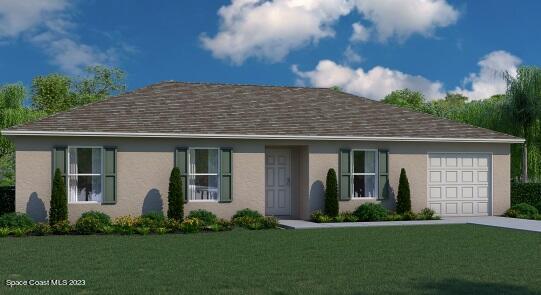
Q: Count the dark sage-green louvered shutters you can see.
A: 6